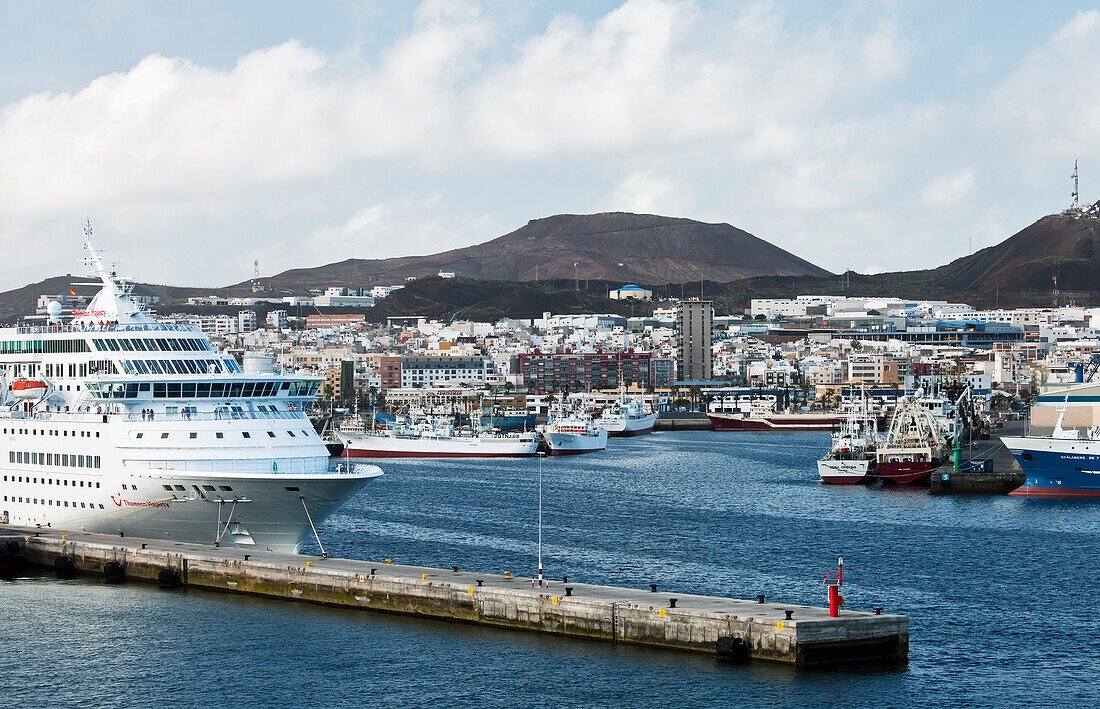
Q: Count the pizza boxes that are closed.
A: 0